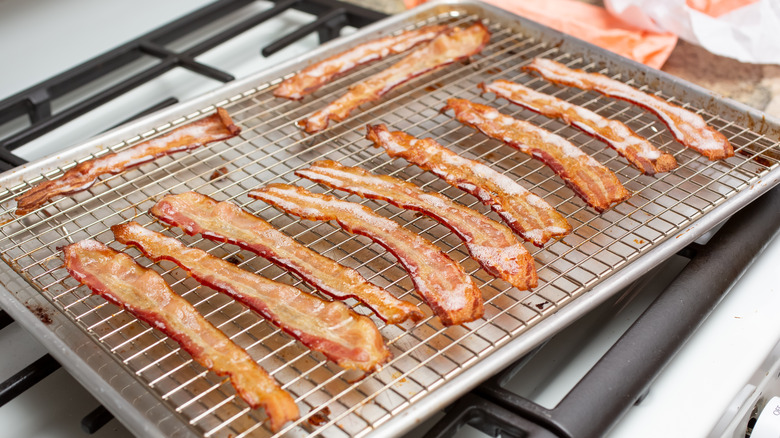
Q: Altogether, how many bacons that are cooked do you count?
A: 12